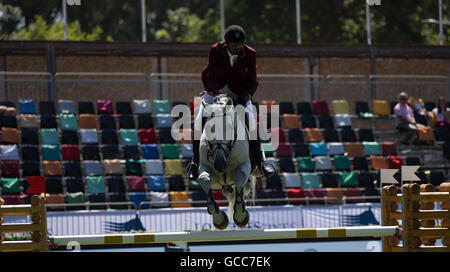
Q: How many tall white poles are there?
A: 6